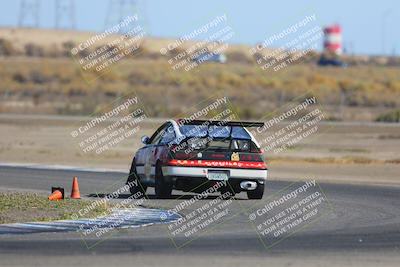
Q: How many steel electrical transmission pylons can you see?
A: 3